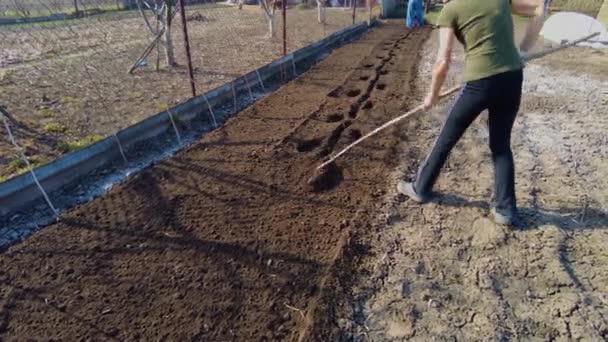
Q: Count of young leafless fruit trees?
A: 3